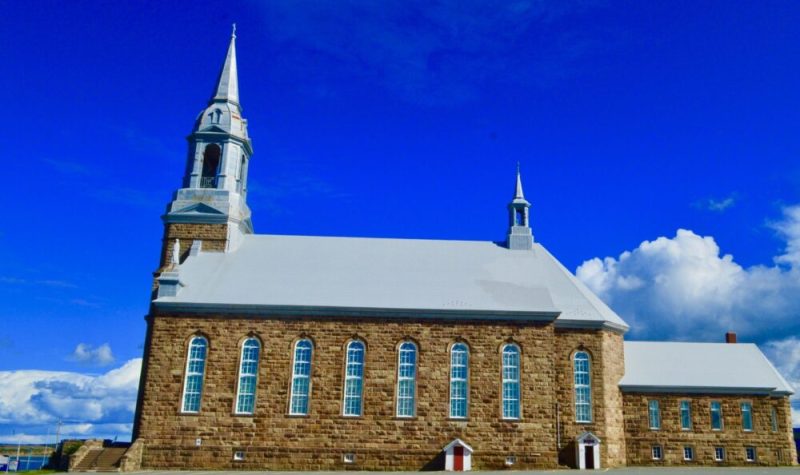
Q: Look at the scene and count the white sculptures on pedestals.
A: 1